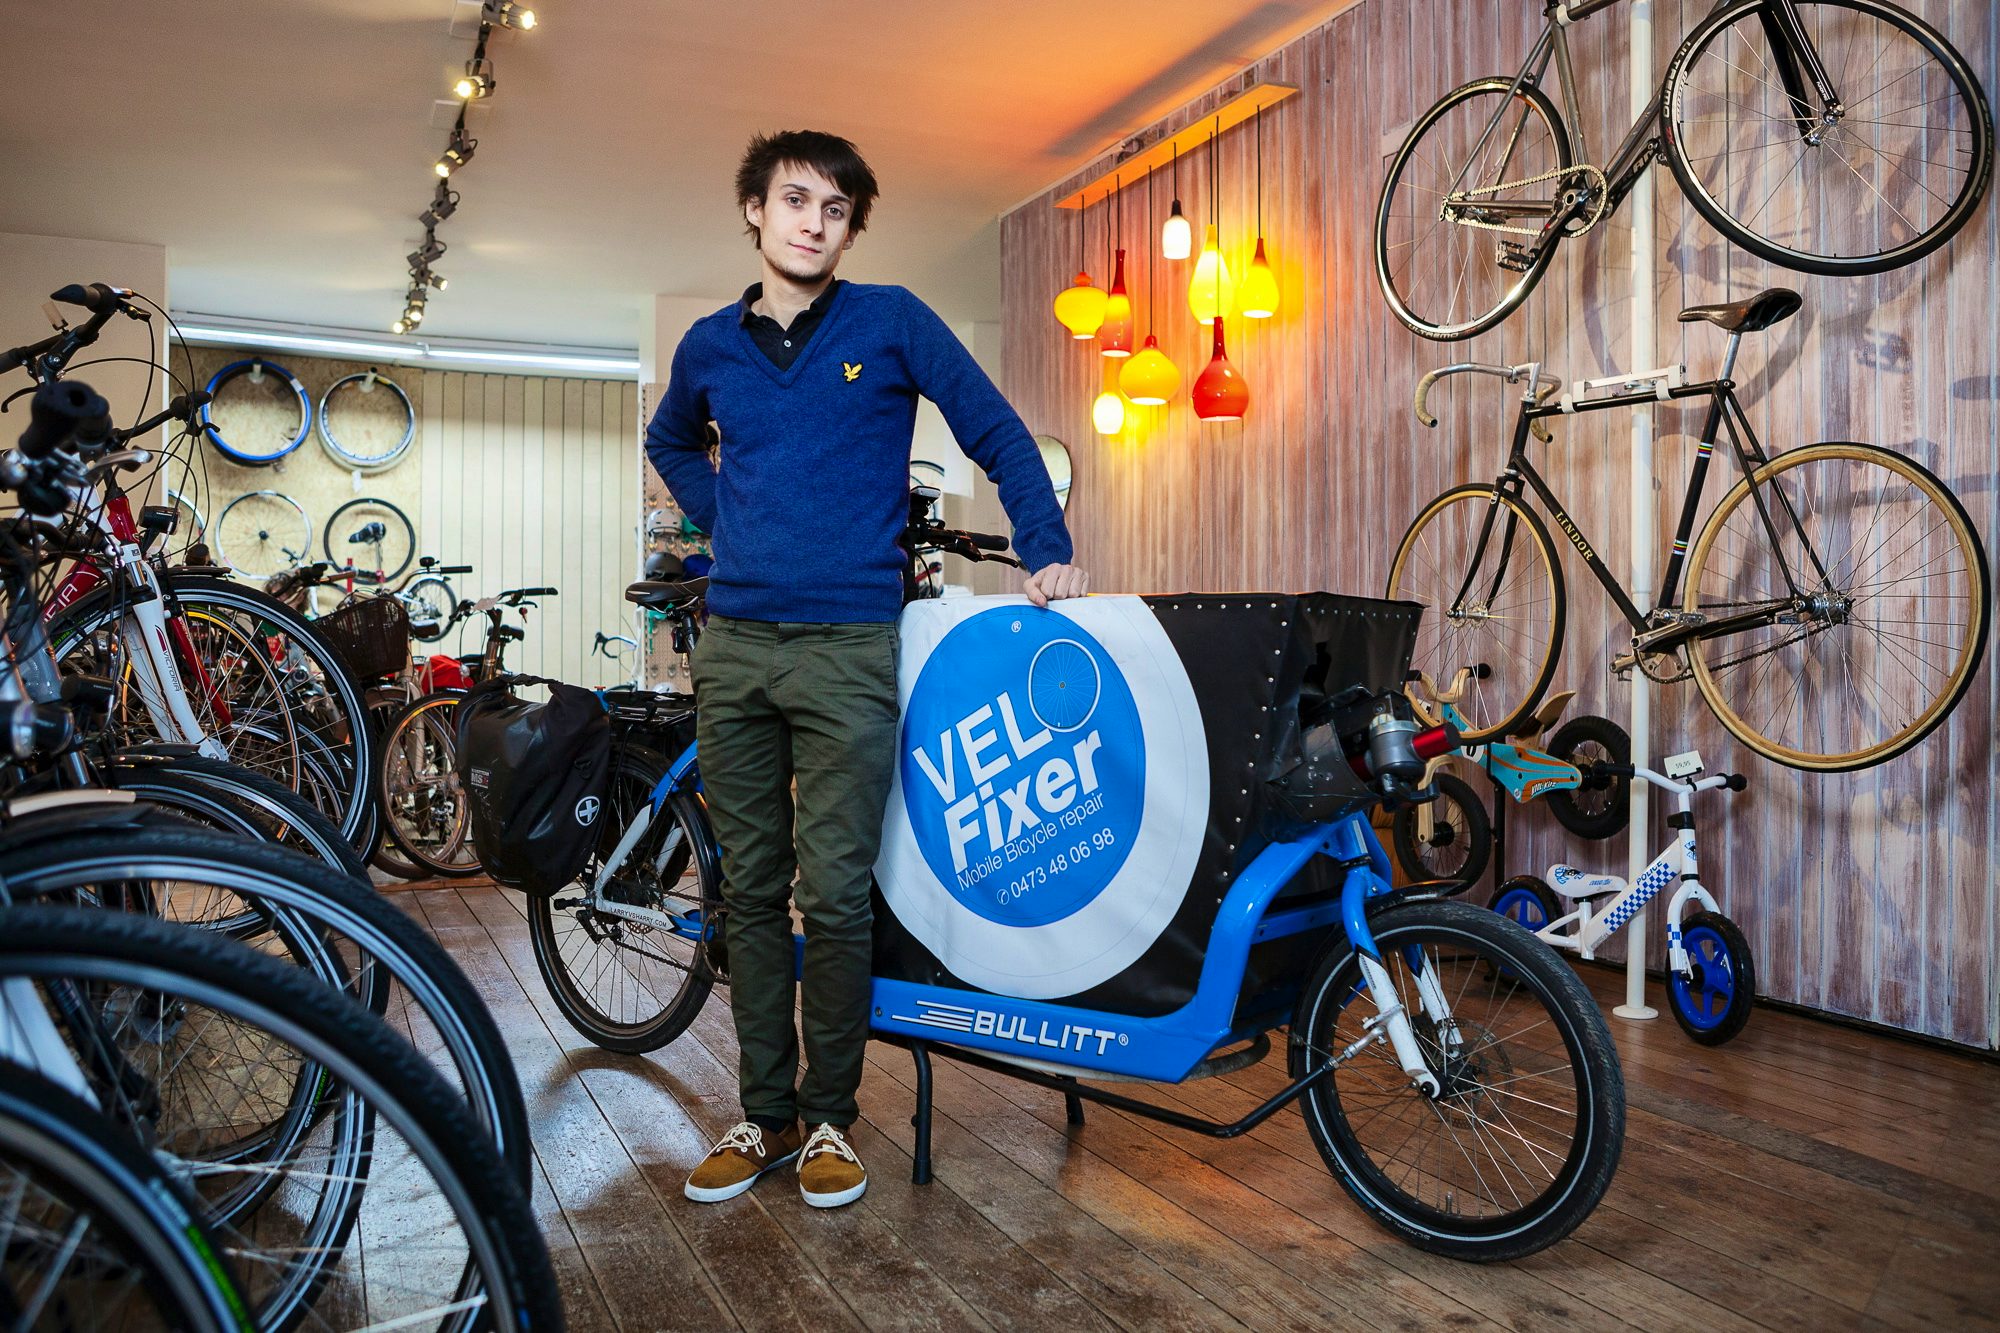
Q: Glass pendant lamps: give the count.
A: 8